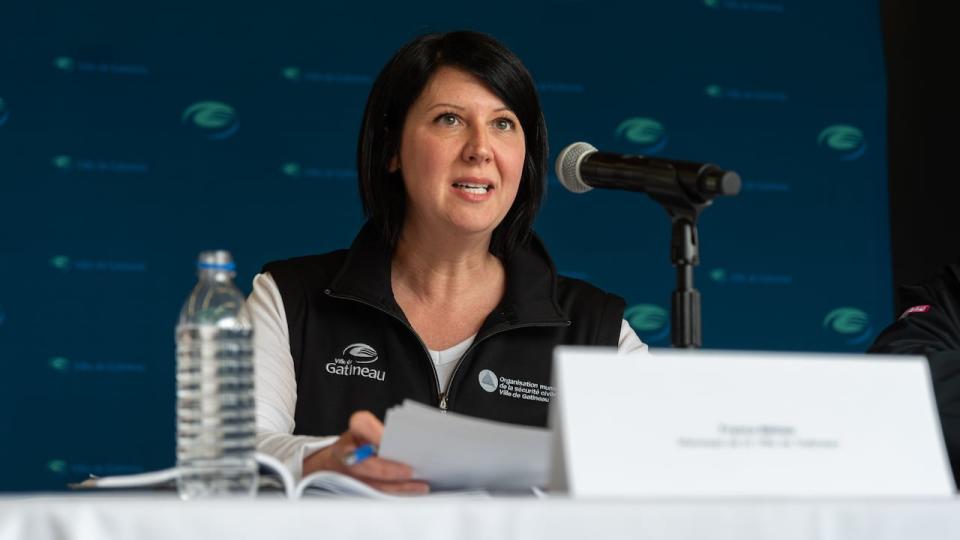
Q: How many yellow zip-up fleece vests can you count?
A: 0